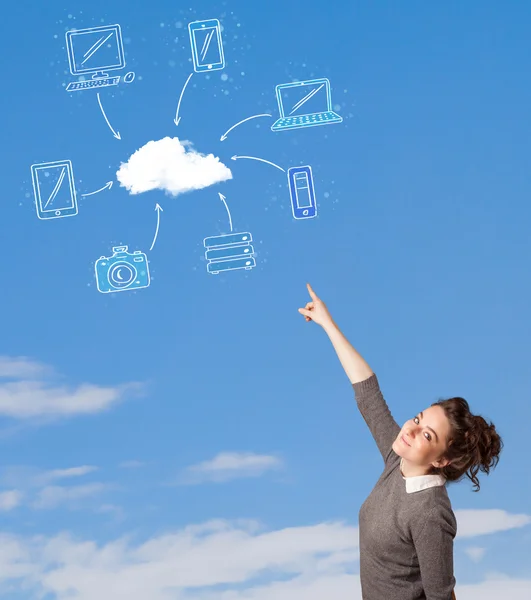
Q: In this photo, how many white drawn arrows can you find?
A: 7